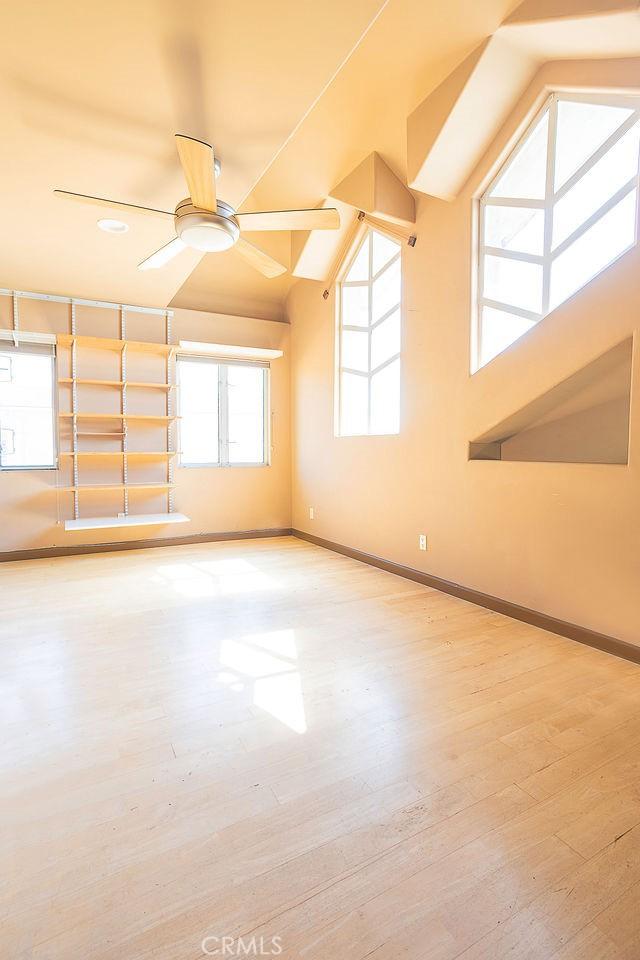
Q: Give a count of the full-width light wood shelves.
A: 5